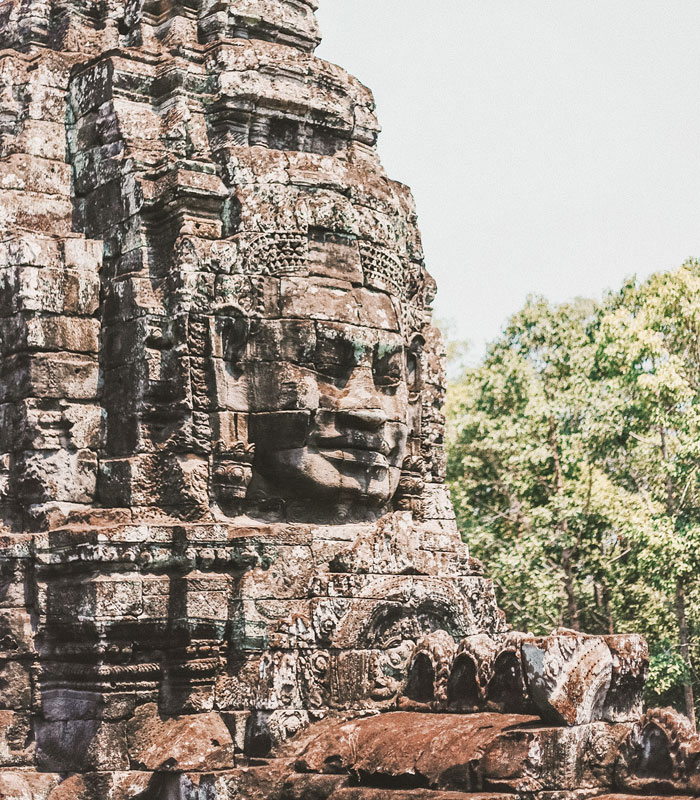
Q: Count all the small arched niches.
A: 4